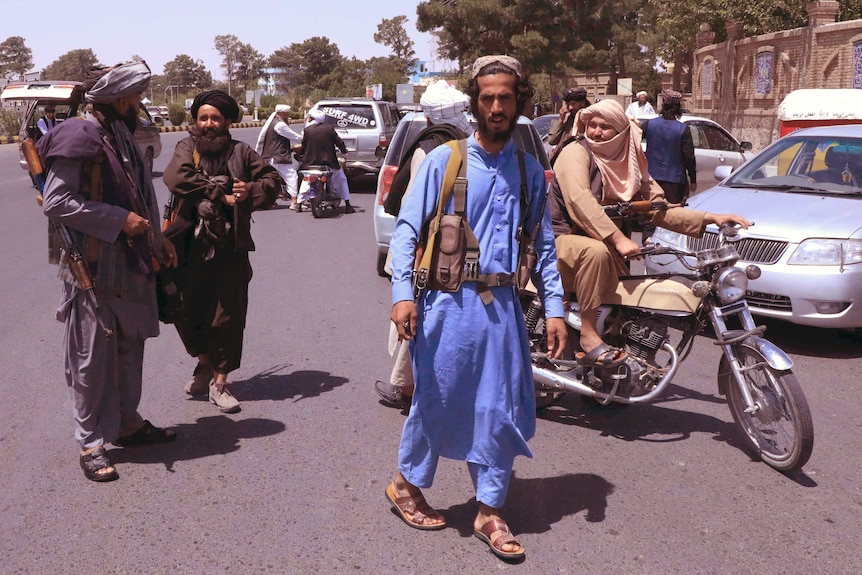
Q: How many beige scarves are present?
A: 1